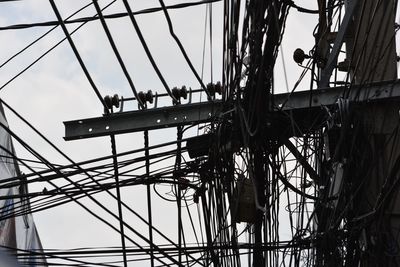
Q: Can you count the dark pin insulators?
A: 4